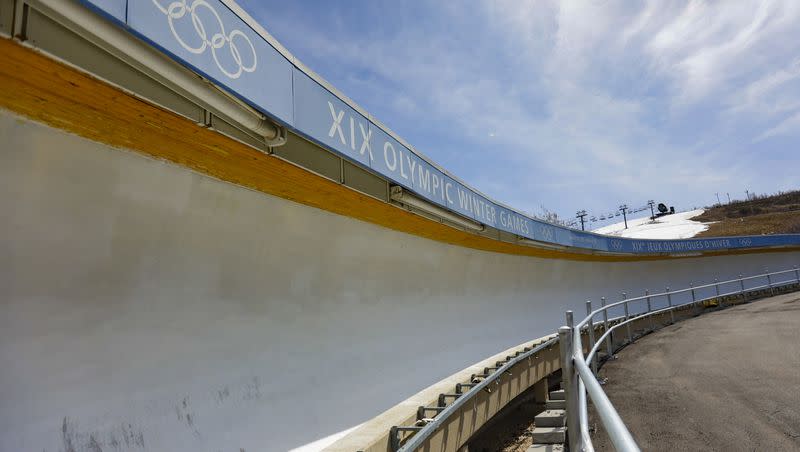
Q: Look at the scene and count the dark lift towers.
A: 3